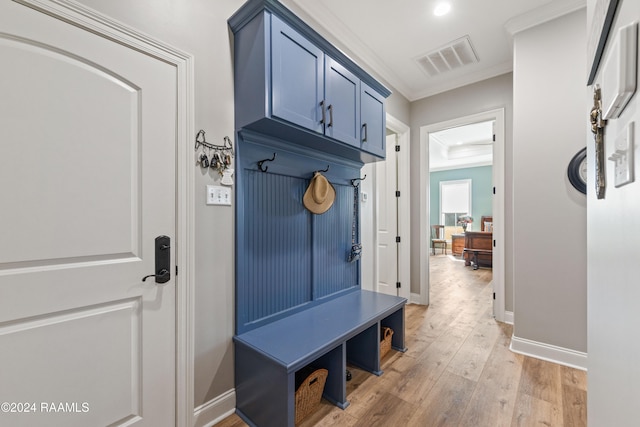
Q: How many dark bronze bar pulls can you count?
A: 3